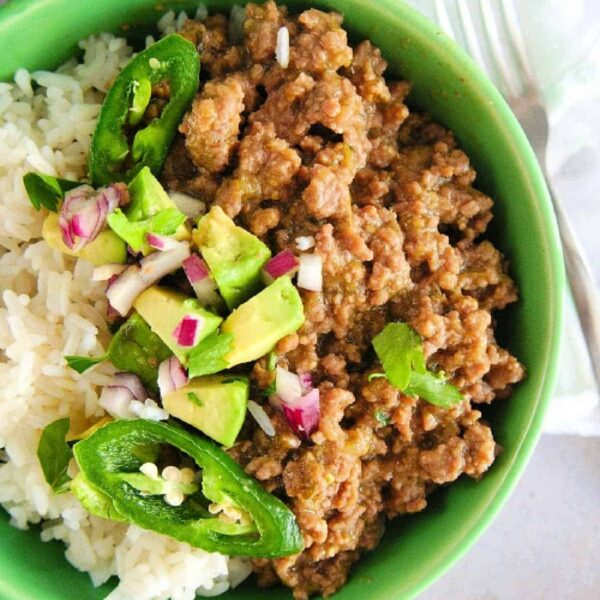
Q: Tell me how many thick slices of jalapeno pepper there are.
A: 2